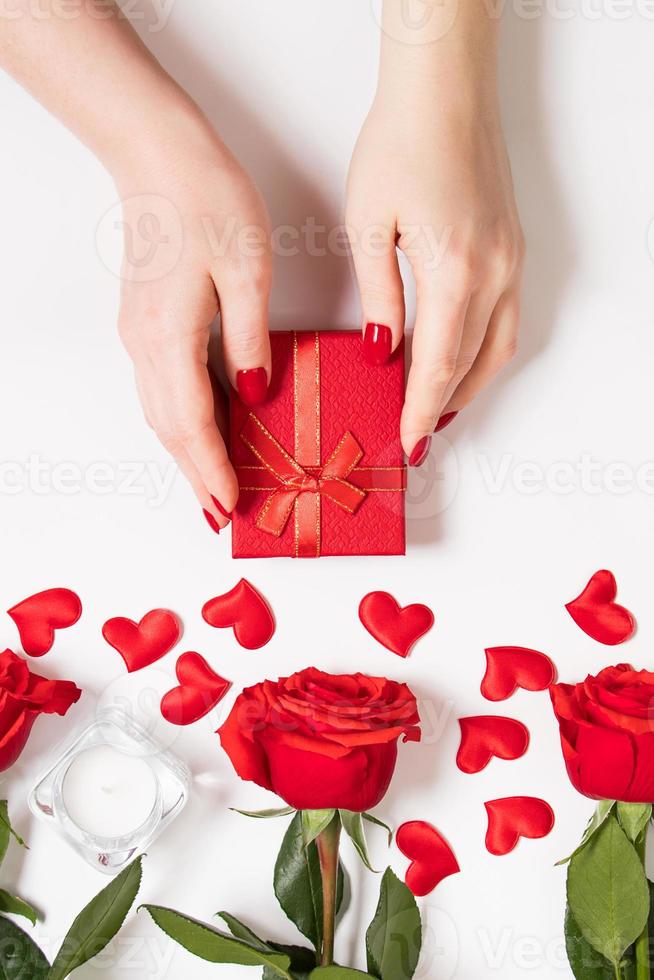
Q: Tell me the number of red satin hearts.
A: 10